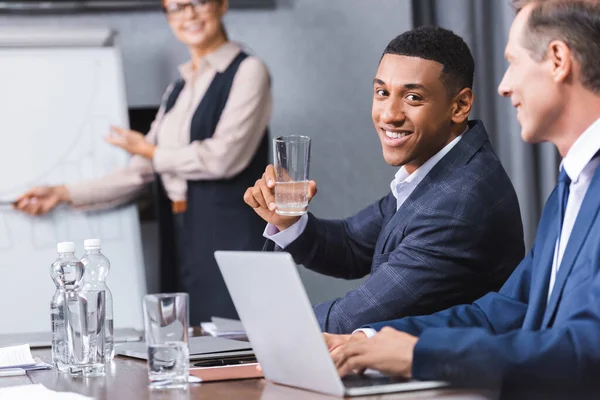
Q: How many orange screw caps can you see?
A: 0